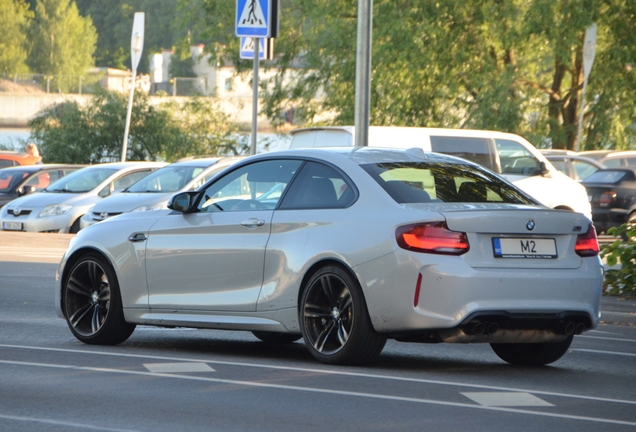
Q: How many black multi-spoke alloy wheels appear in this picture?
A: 2